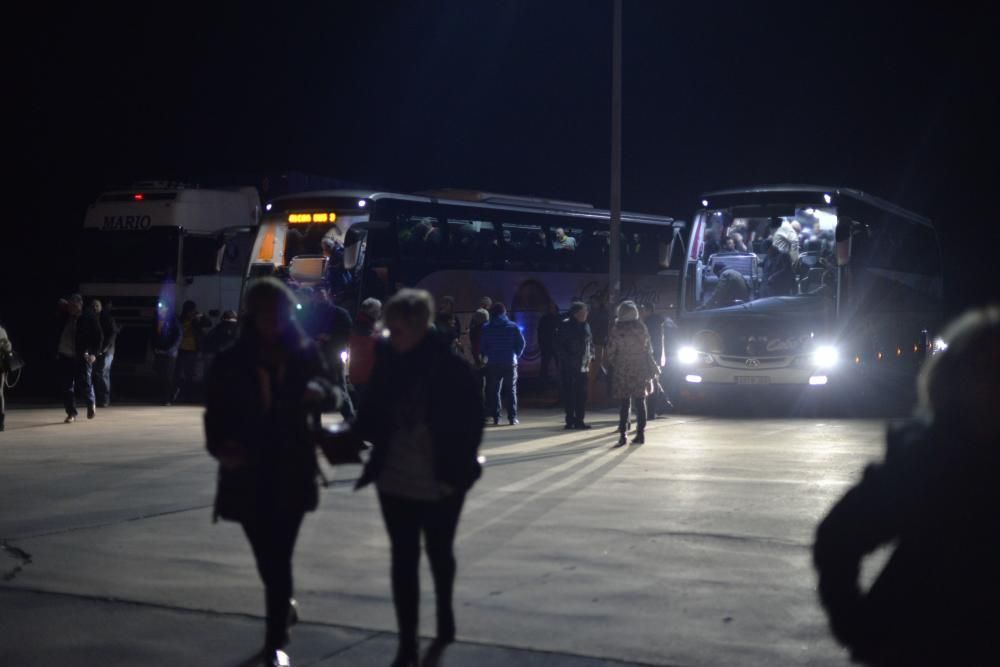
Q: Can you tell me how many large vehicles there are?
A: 3